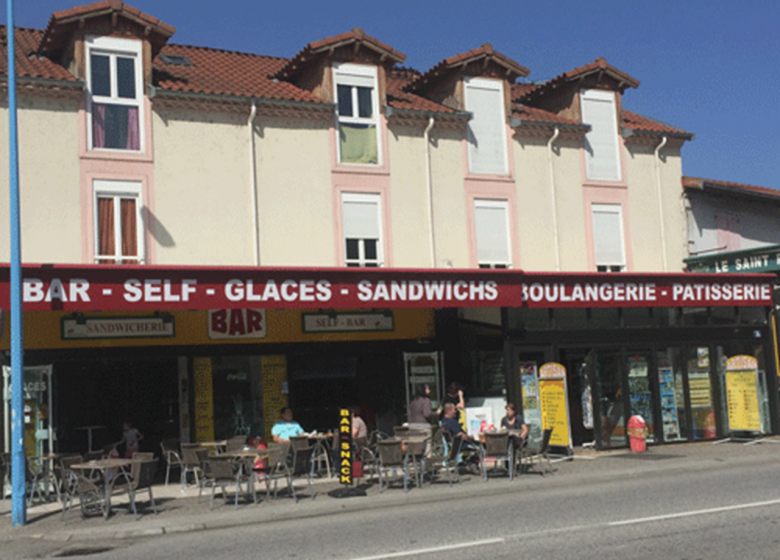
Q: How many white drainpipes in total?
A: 4